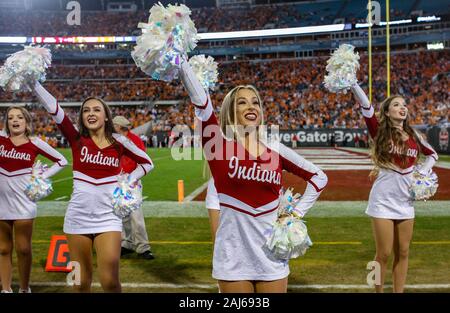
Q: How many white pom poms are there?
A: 8